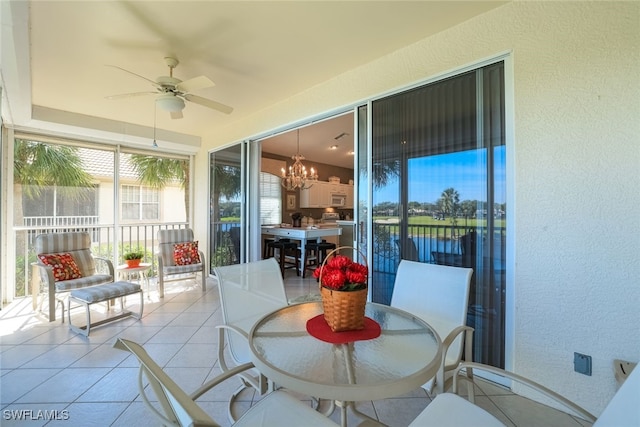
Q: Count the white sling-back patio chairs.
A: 4